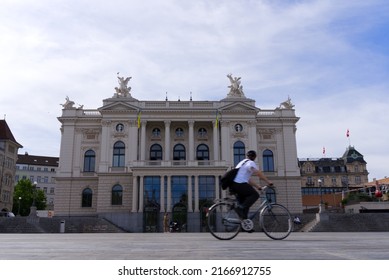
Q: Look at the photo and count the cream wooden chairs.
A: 0